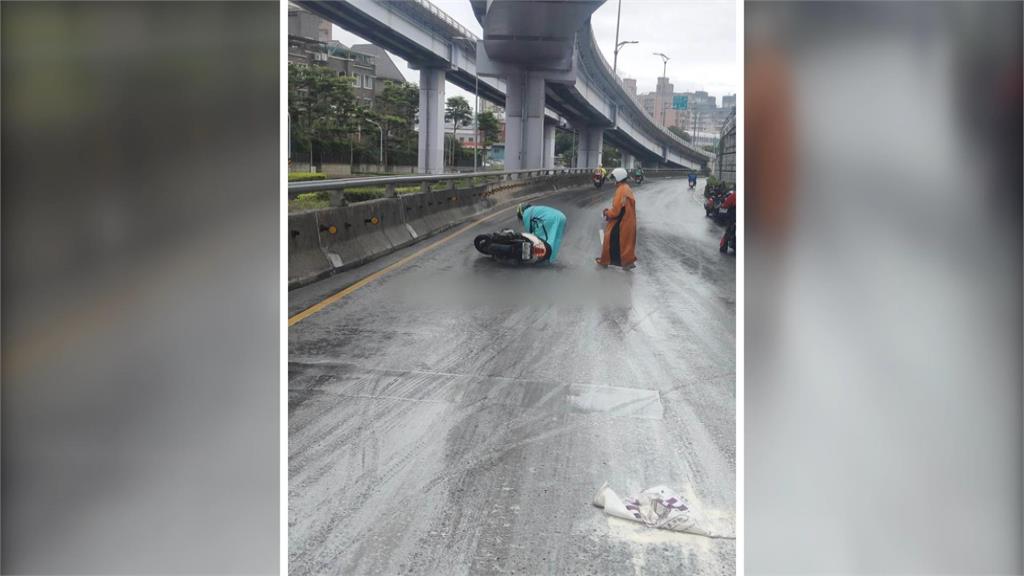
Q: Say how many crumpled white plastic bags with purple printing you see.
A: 1